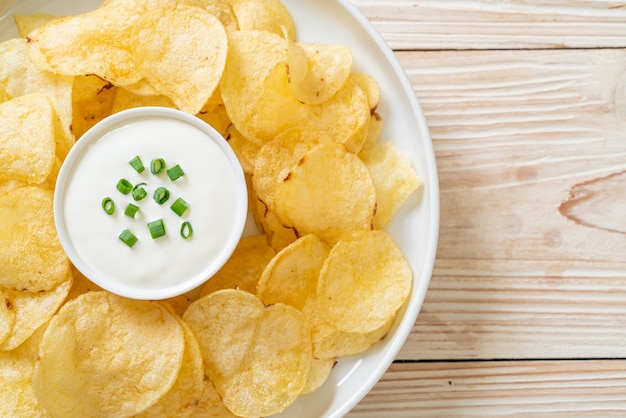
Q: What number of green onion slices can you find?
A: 12